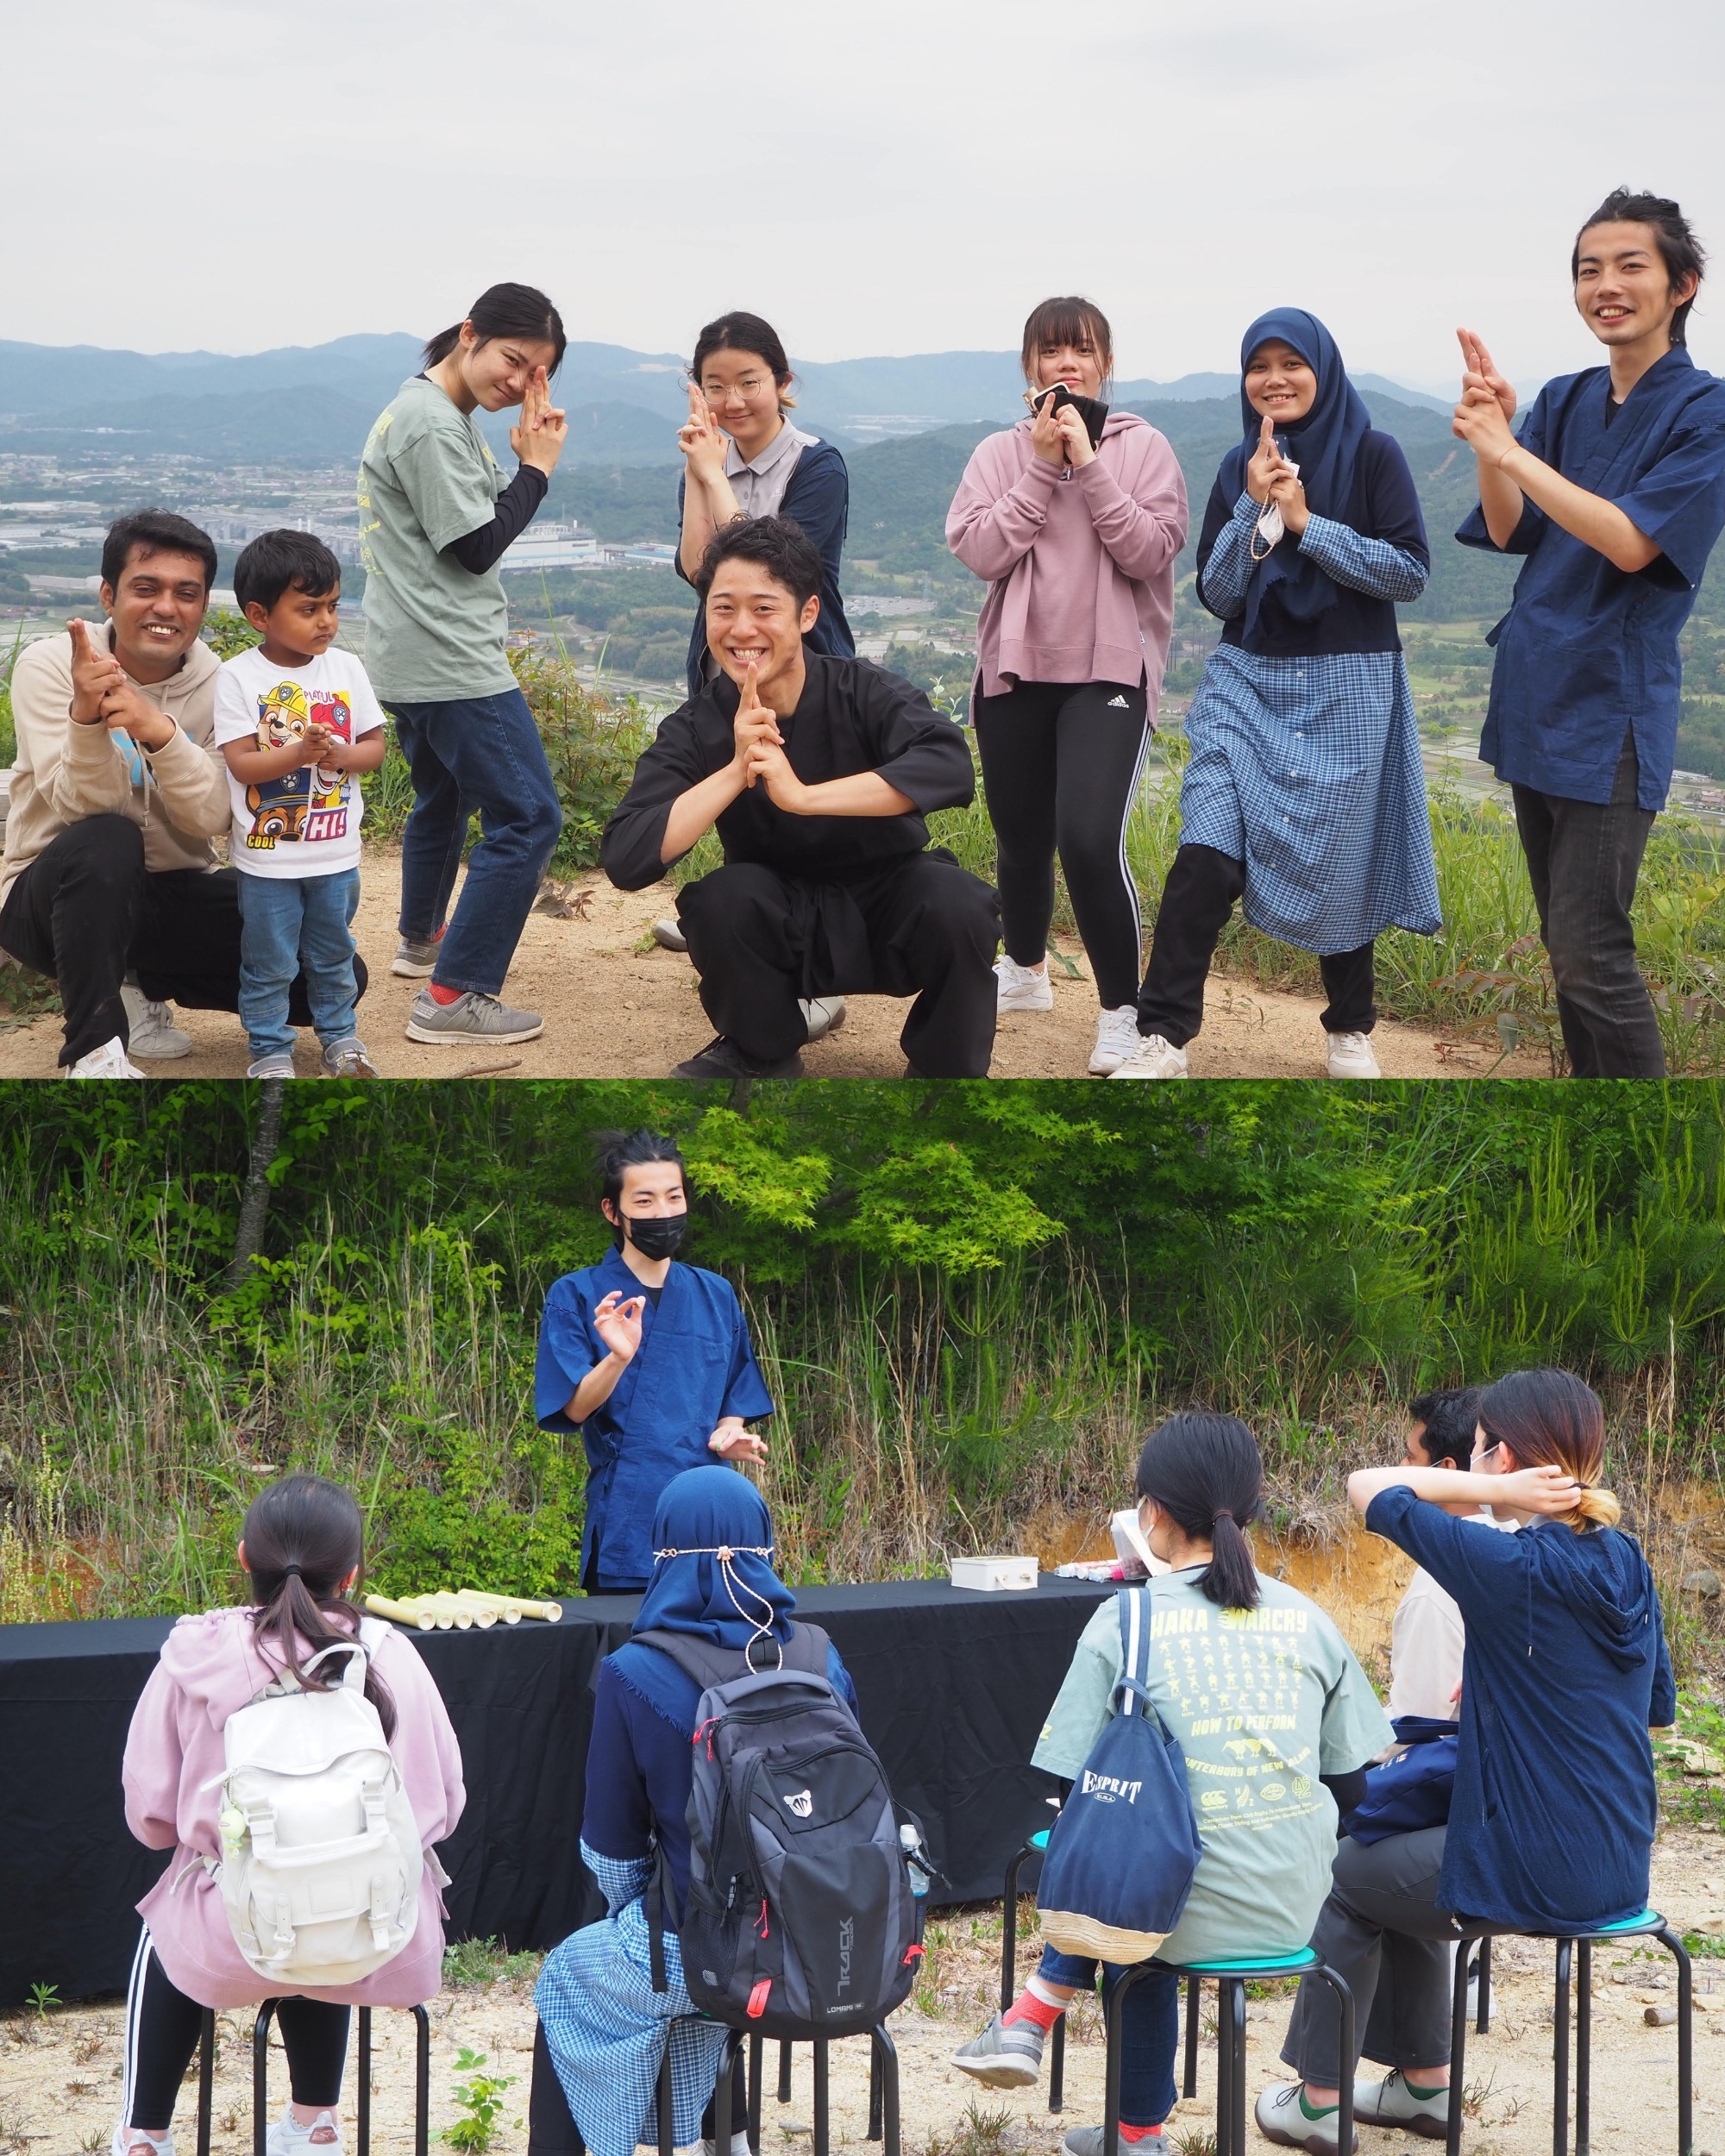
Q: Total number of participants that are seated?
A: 5